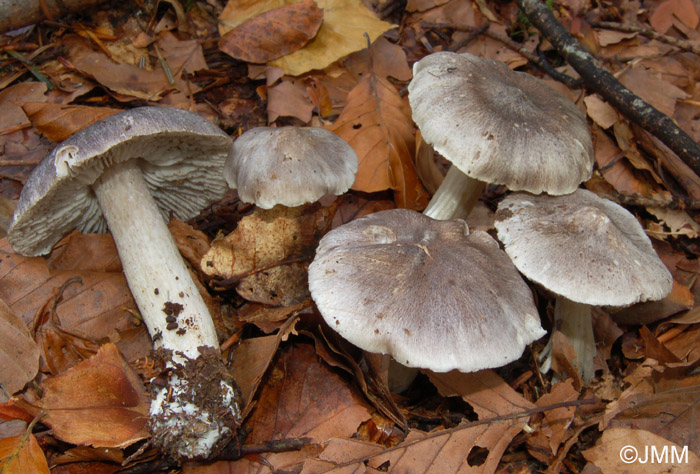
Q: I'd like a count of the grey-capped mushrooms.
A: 5